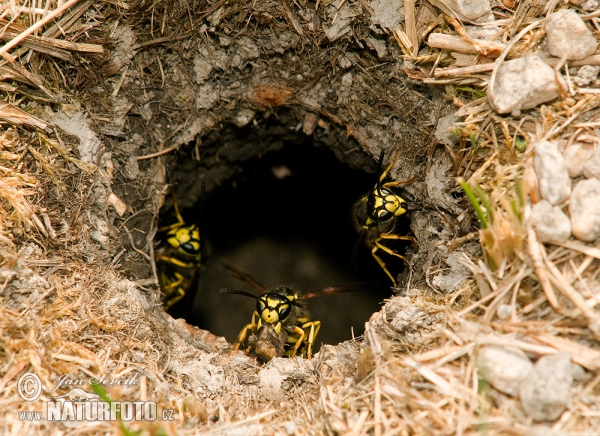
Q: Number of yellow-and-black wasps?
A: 3